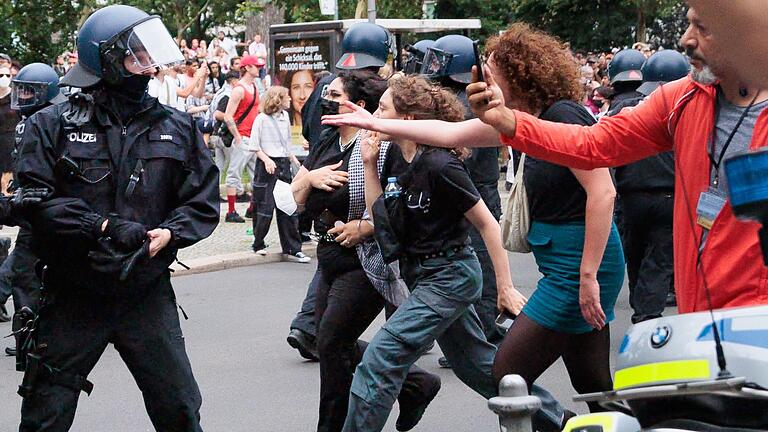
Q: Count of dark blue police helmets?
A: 7